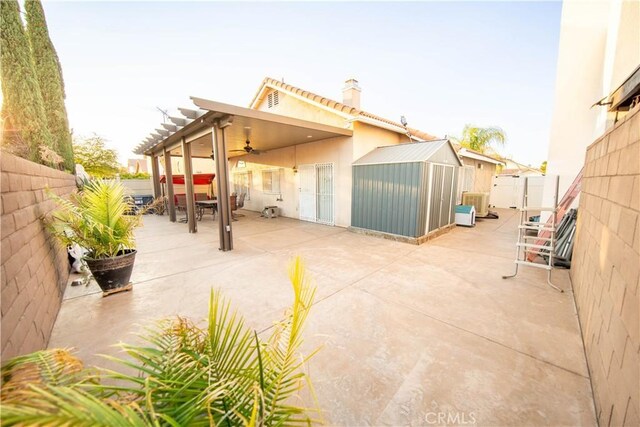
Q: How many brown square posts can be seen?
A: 4